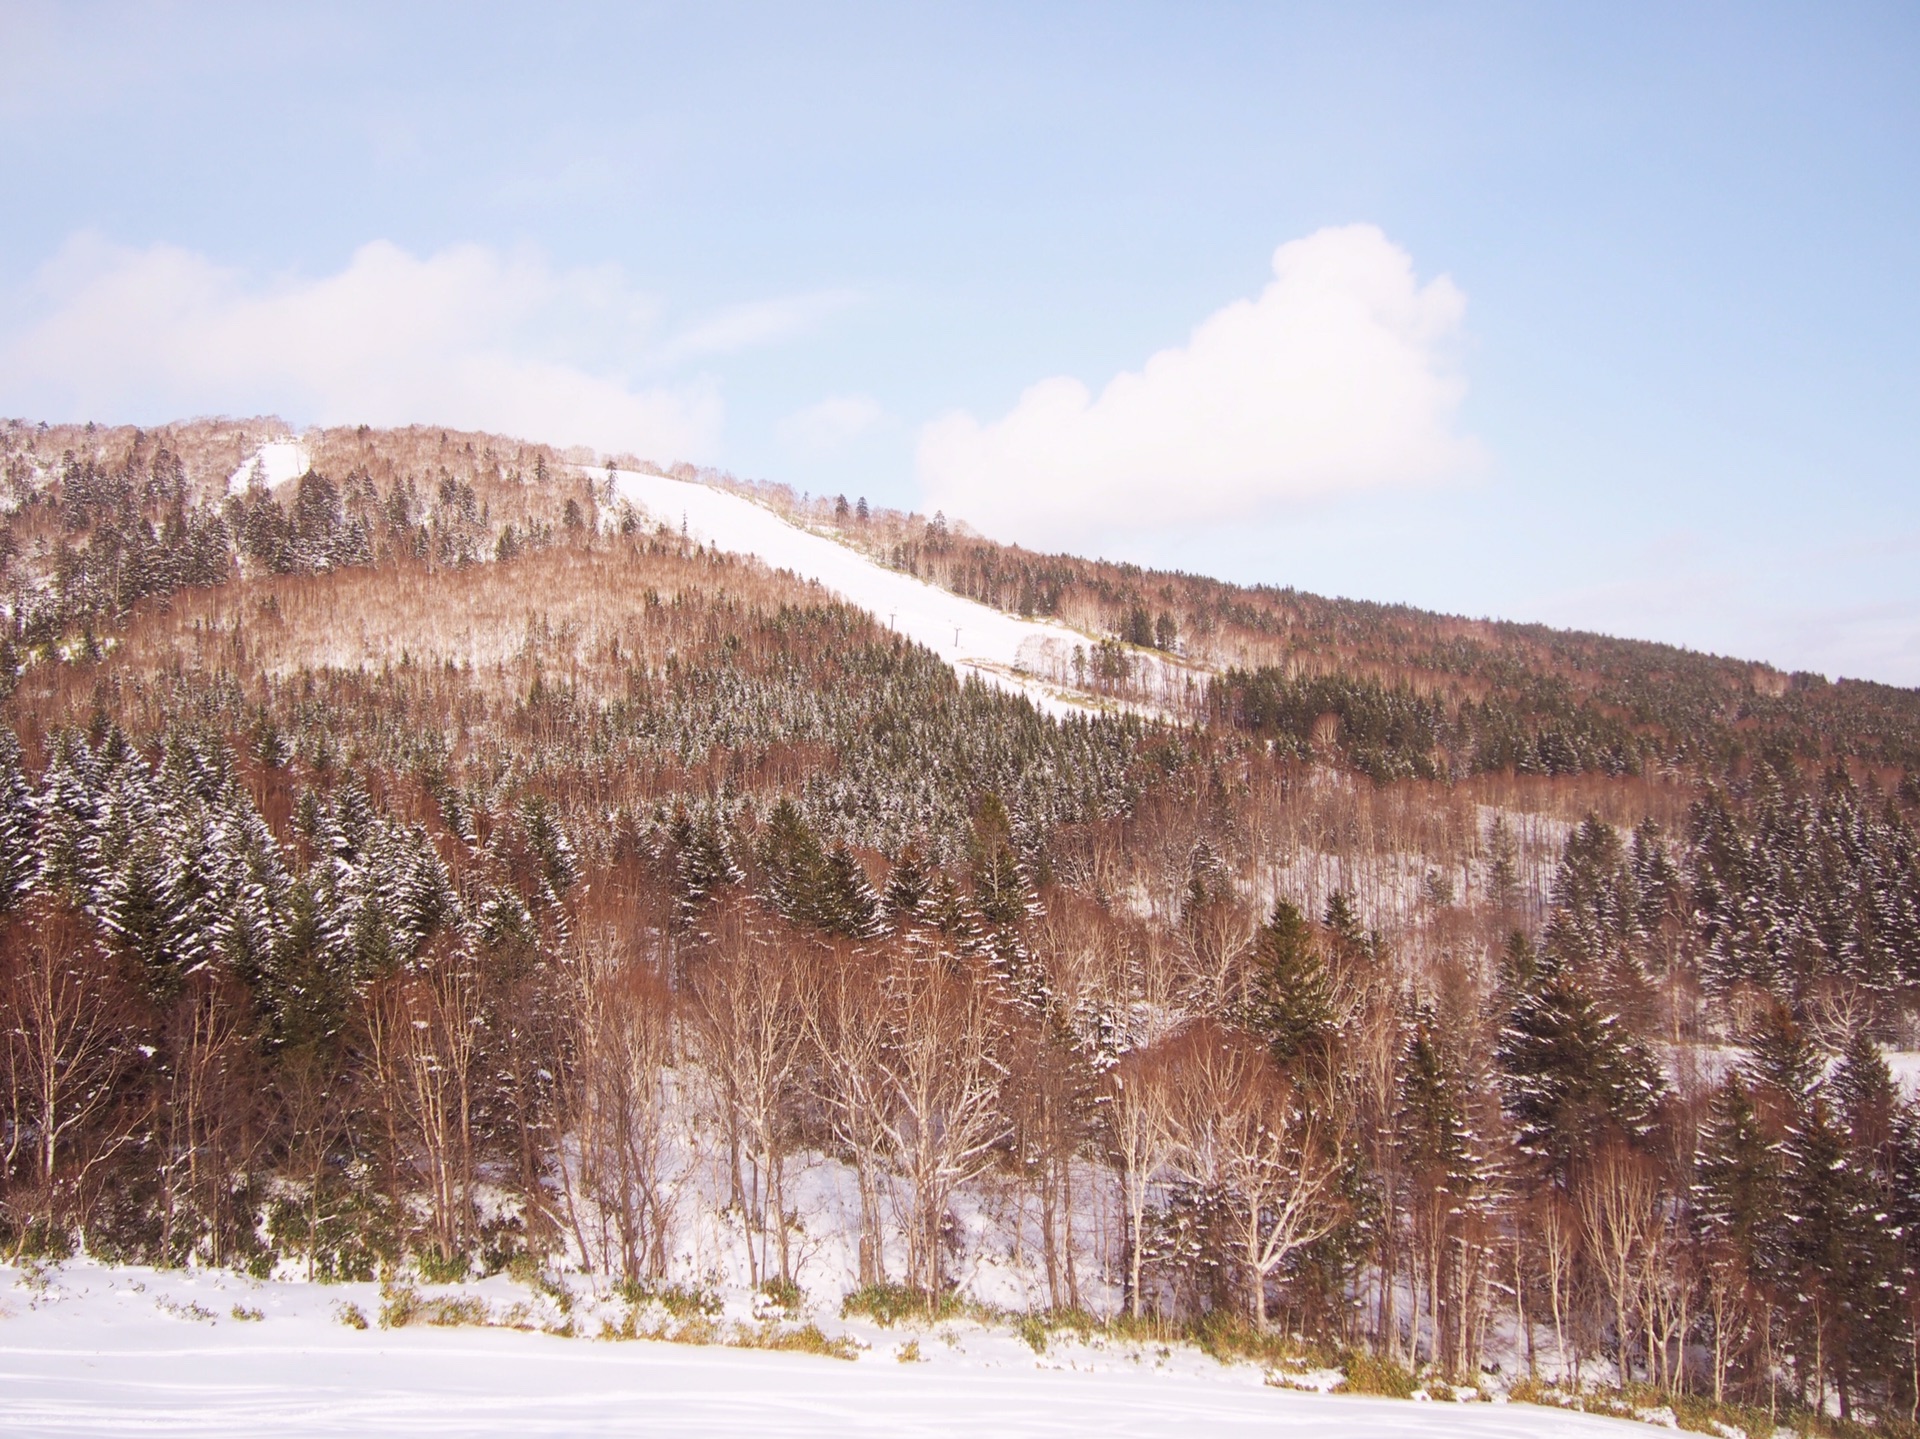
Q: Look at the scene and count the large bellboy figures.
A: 0